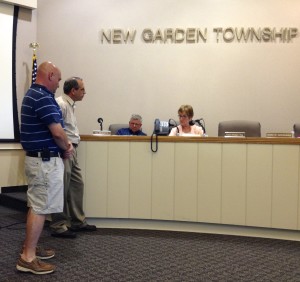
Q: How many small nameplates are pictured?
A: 3